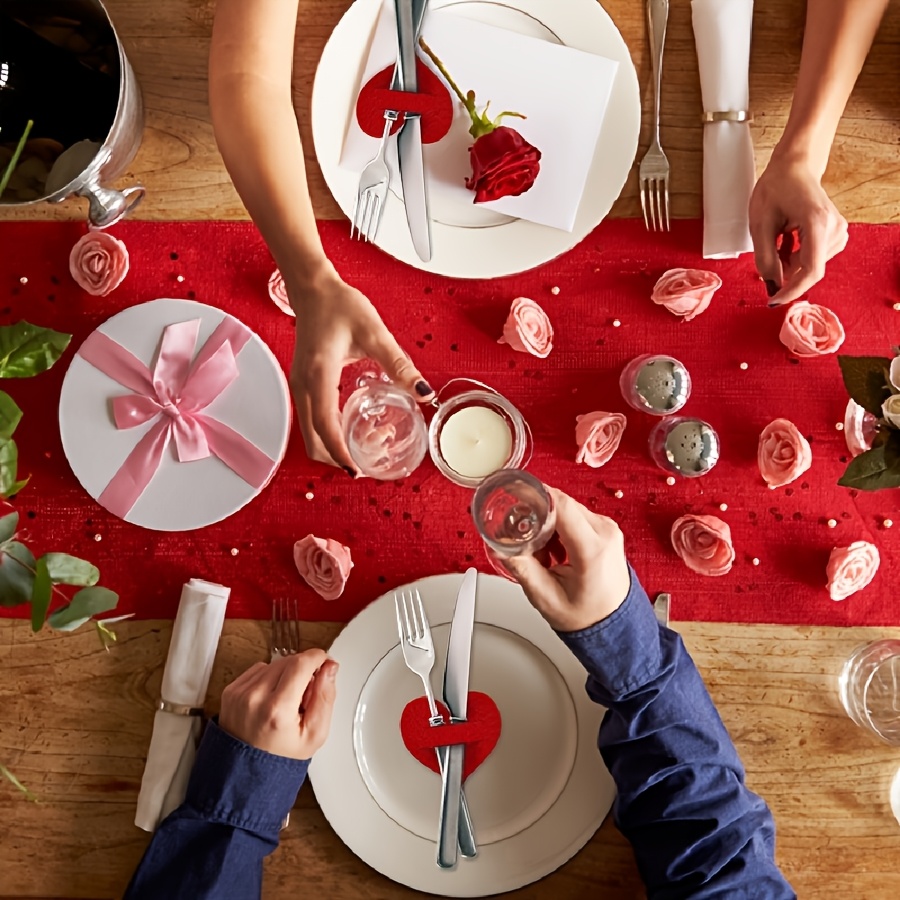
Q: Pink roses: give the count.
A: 10